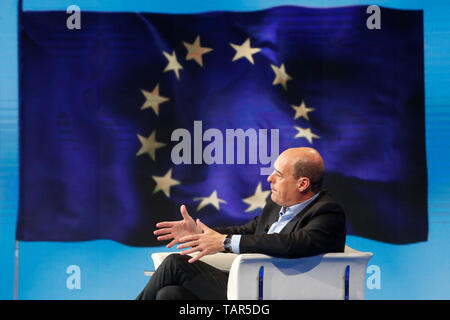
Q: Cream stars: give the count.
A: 11